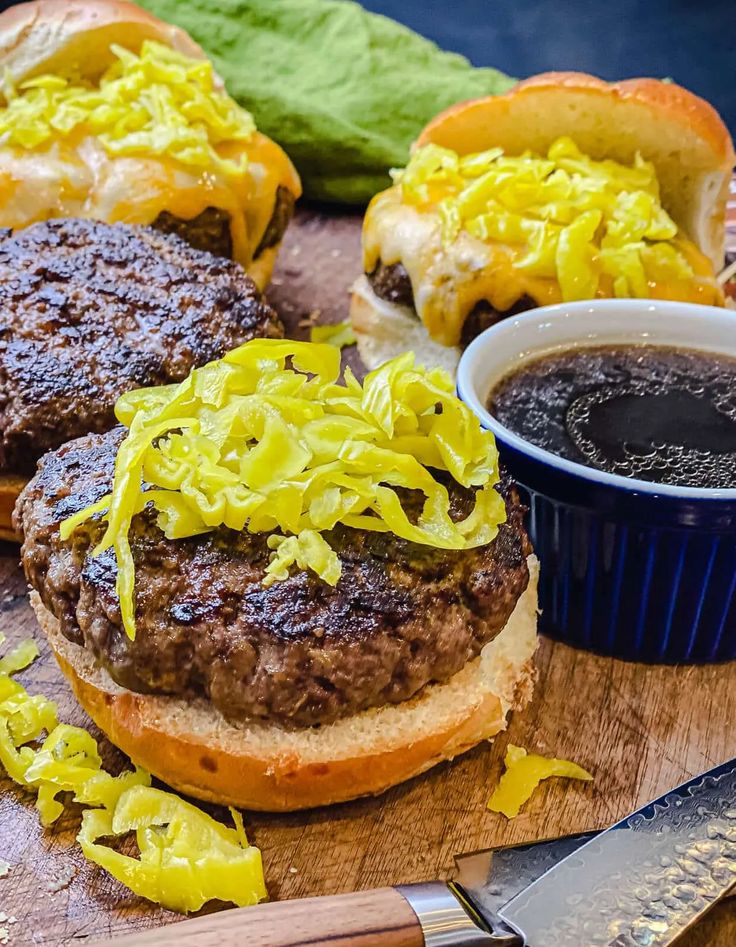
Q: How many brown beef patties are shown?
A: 4